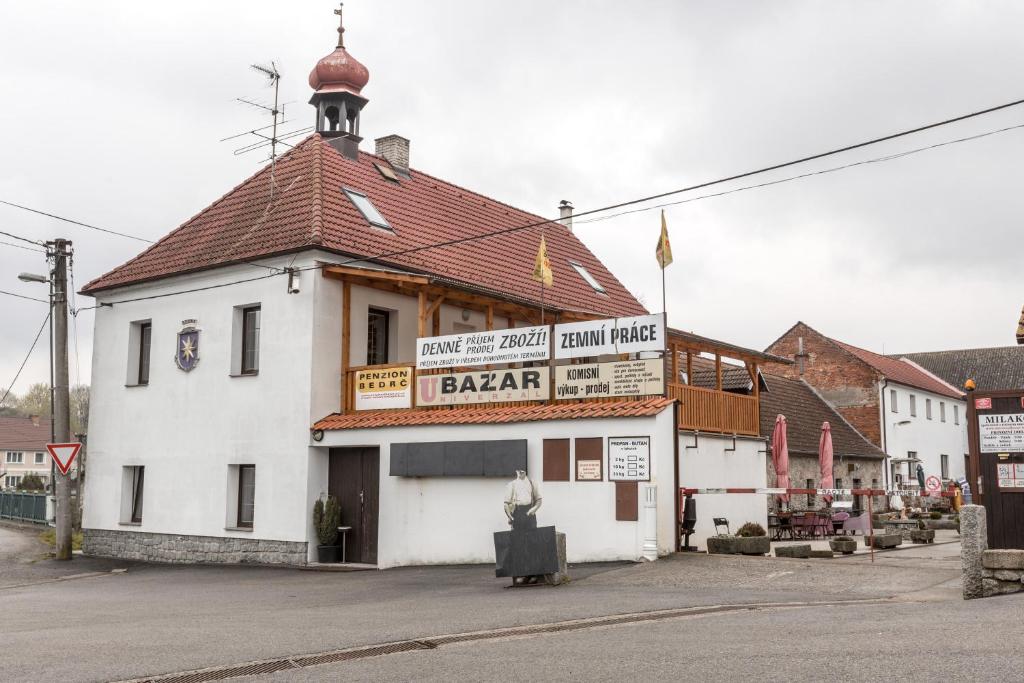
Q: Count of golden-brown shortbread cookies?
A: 0